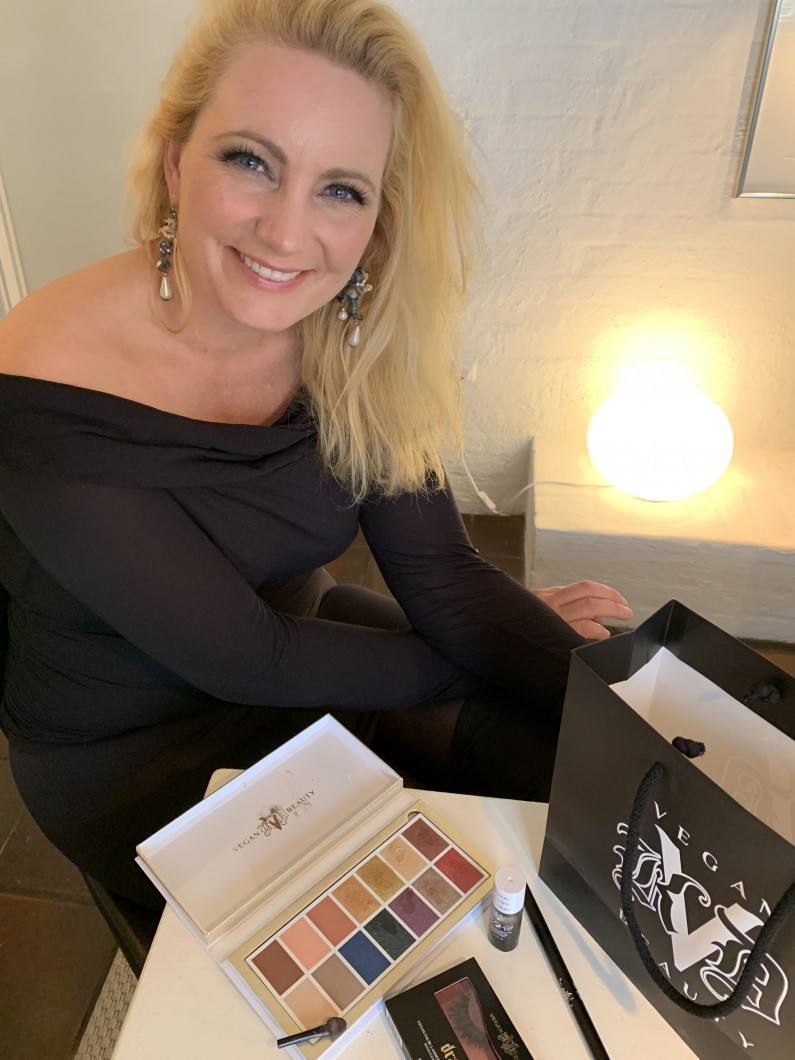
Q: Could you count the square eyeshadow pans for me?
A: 14